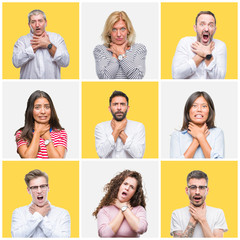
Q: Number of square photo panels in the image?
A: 9